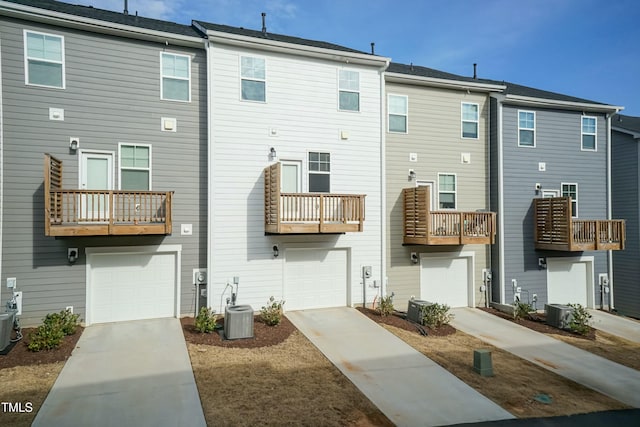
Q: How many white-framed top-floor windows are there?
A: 8